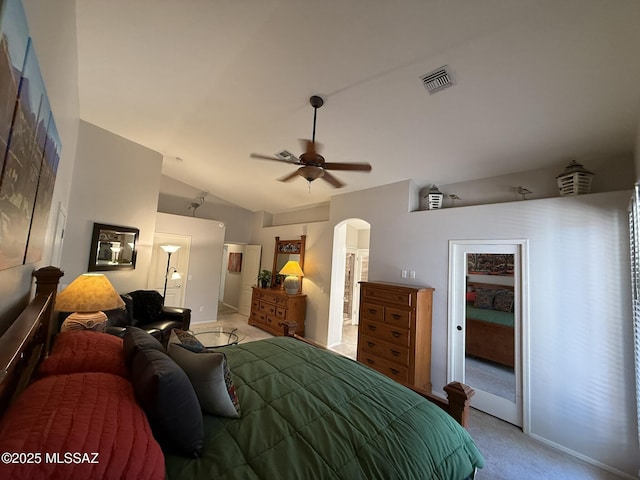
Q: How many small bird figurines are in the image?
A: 2